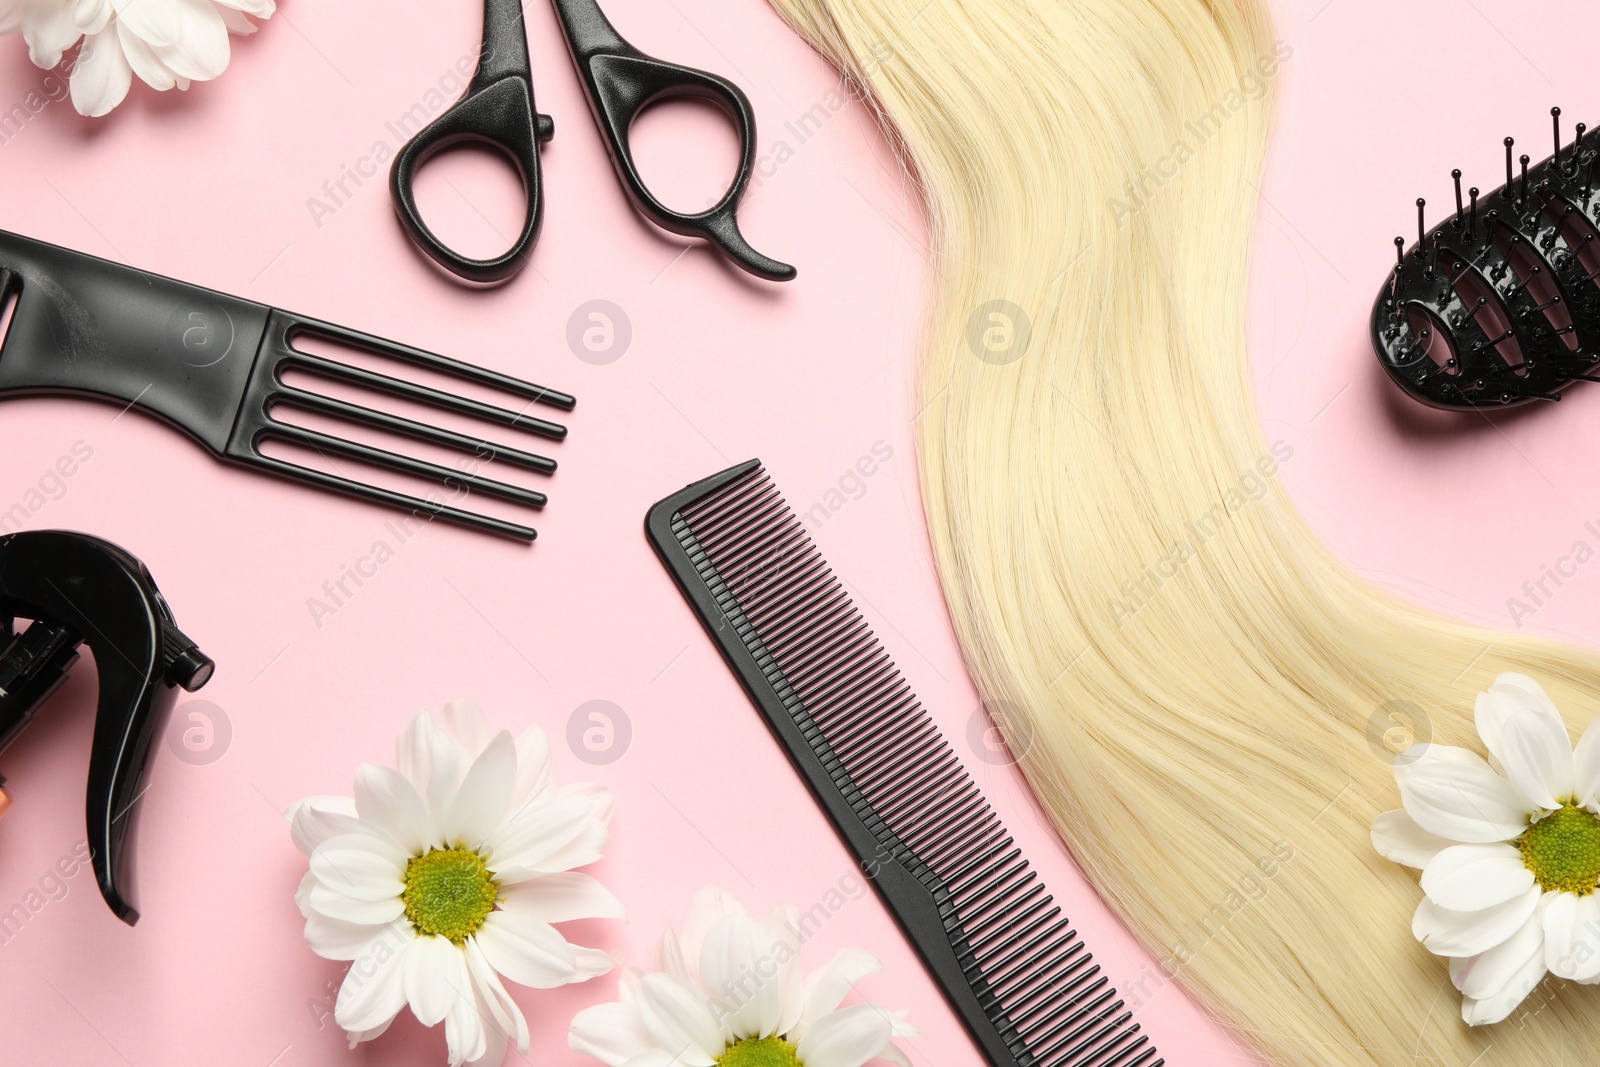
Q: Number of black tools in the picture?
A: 5